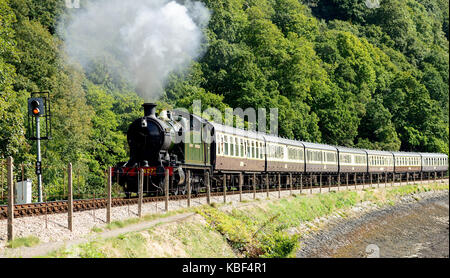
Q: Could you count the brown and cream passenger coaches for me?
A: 7